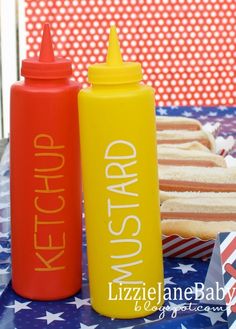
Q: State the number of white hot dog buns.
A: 5